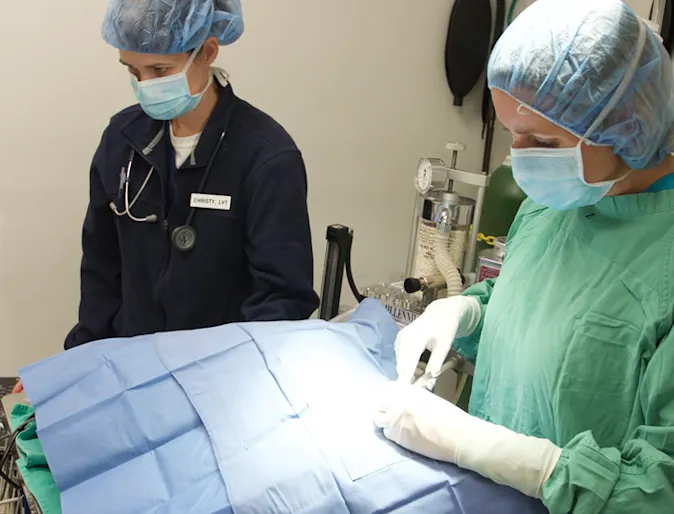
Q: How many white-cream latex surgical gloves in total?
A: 2